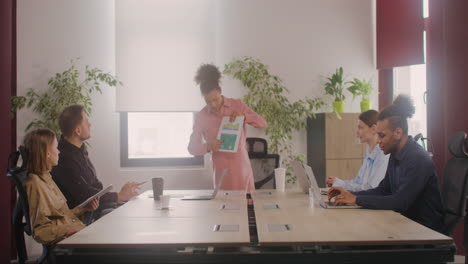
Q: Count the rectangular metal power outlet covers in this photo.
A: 6